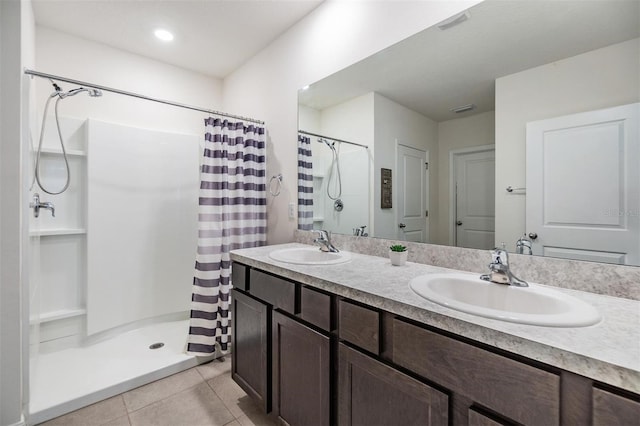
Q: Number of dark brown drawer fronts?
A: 6